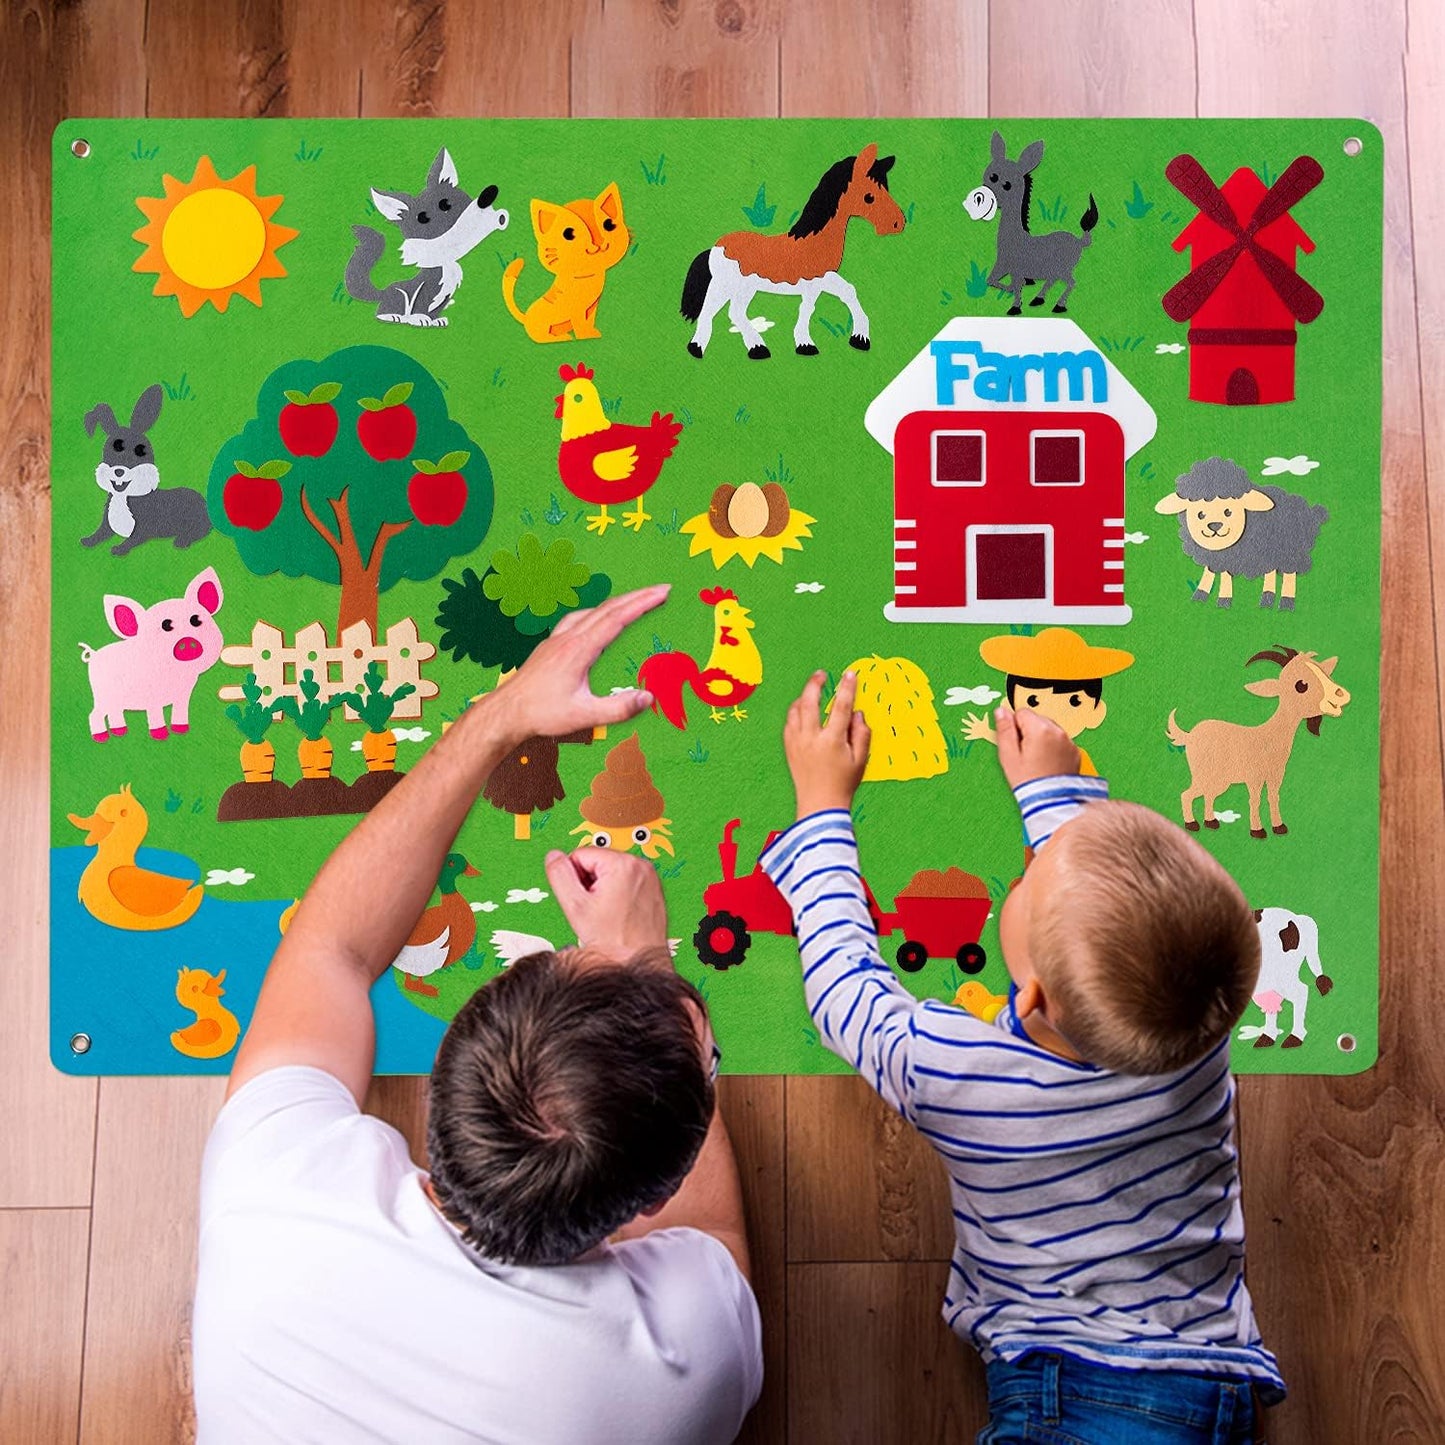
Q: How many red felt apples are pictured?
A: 4